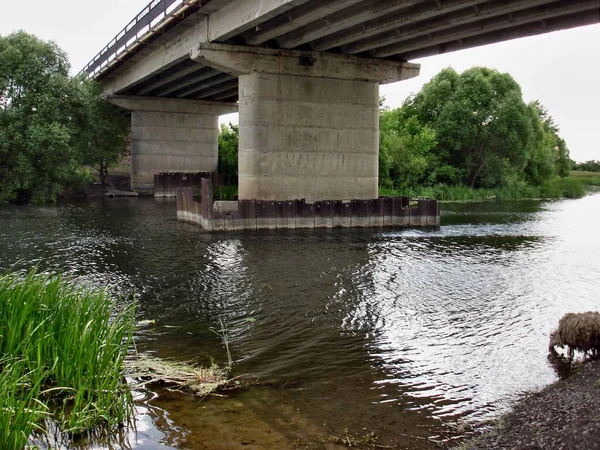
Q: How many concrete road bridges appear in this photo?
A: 1